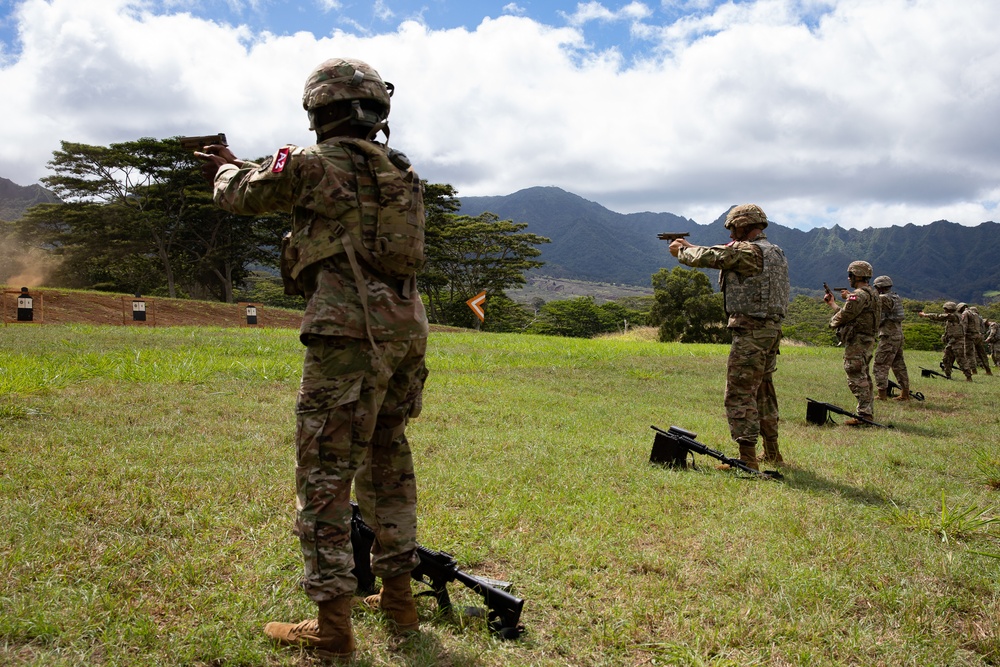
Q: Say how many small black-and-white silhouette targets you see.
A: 3